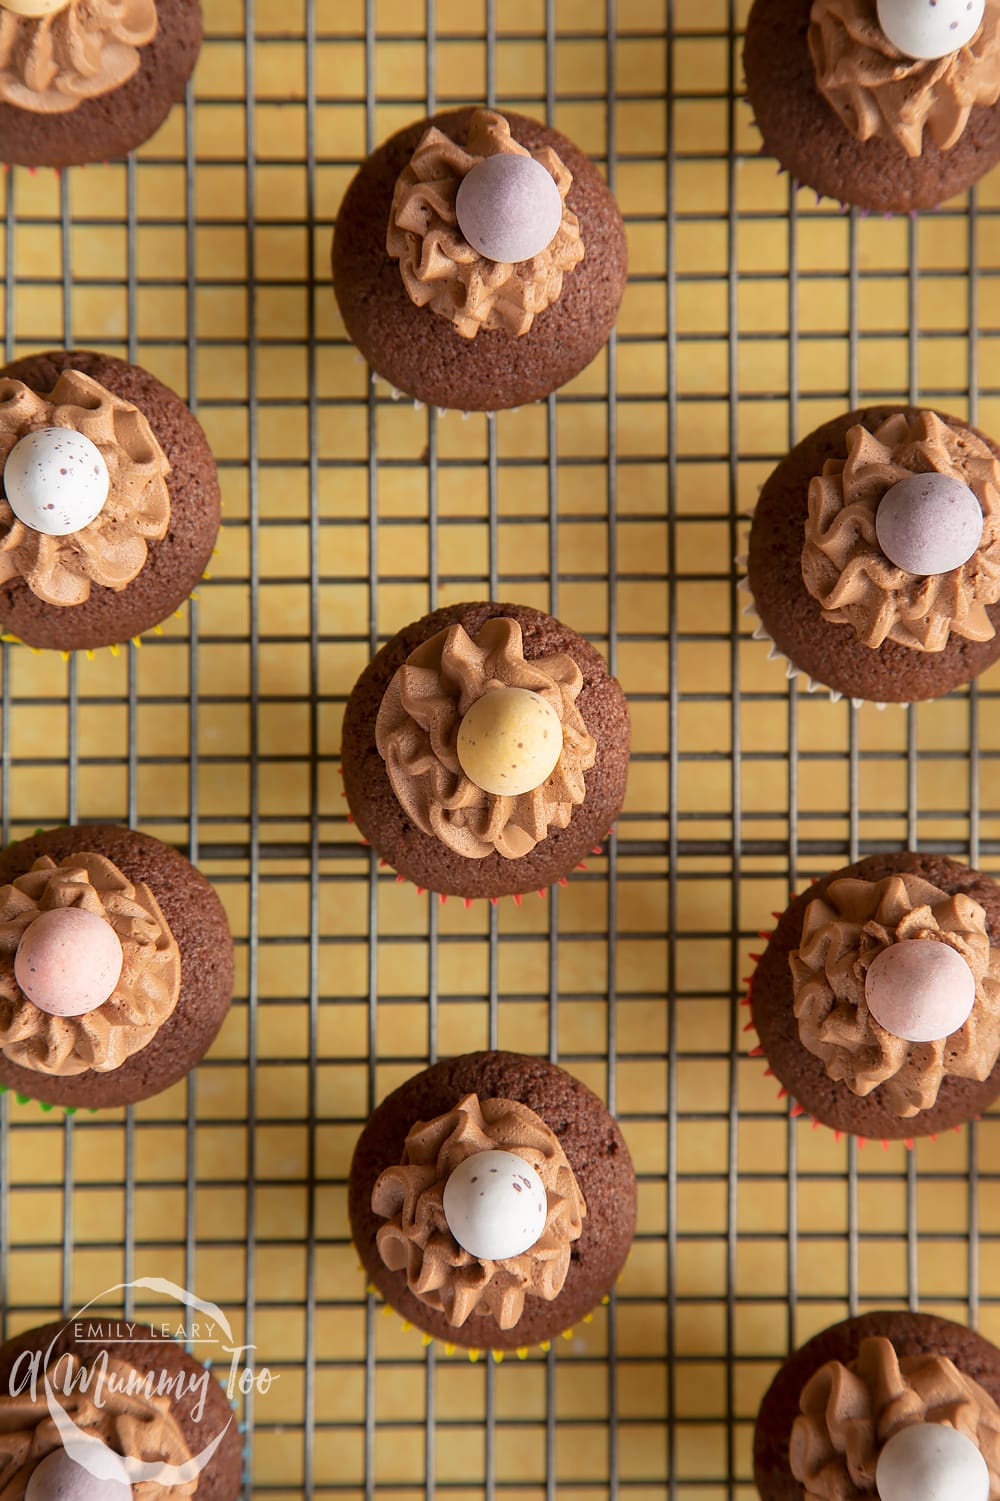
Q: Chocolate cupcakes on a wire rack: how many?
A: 11